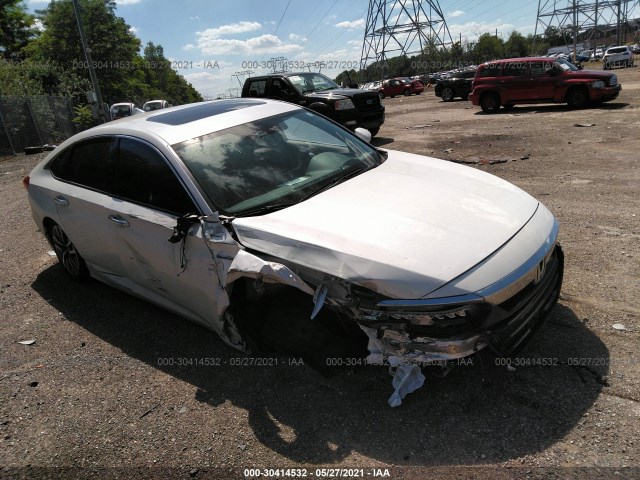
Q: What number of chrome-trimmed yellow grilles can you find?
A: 0